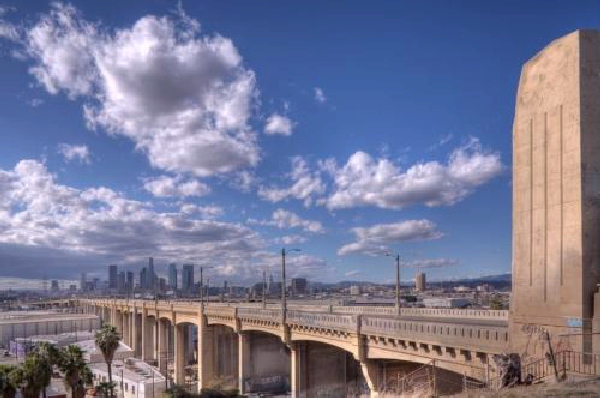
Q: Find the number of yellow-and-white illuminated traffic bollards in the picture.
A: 0